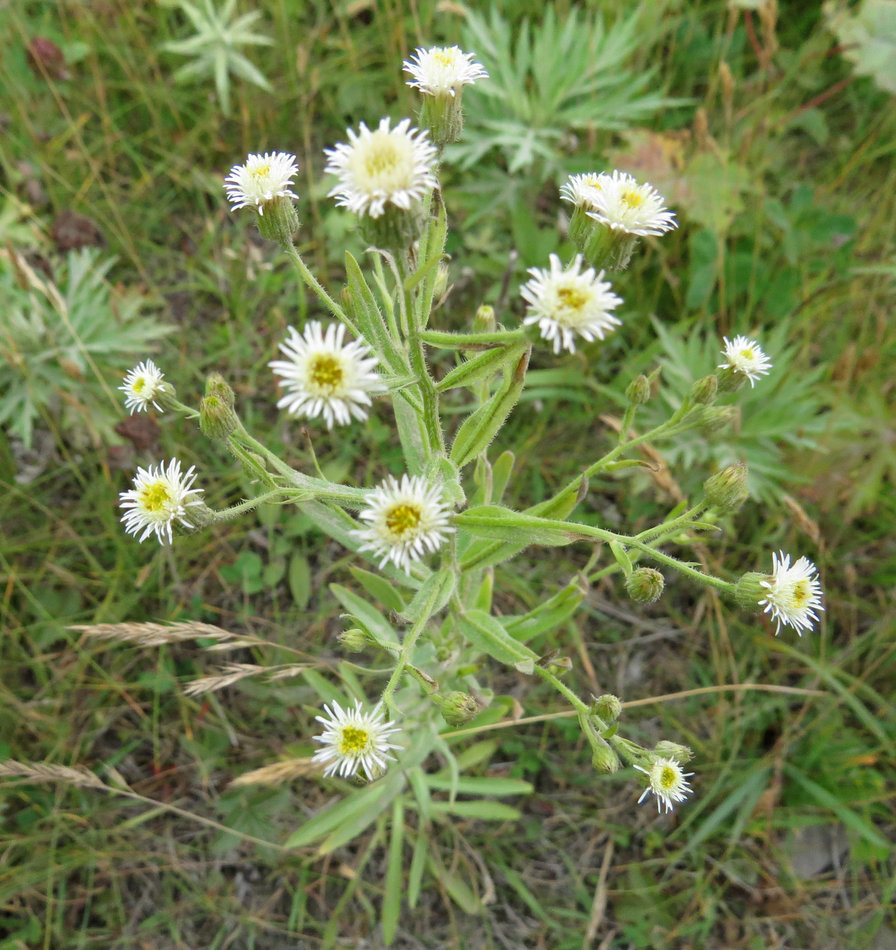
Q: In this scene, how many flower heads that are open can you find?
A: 14